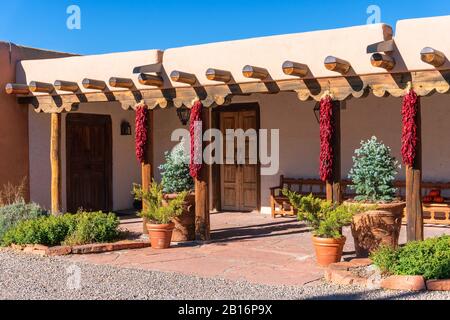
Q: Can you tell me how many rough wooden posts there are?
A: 5